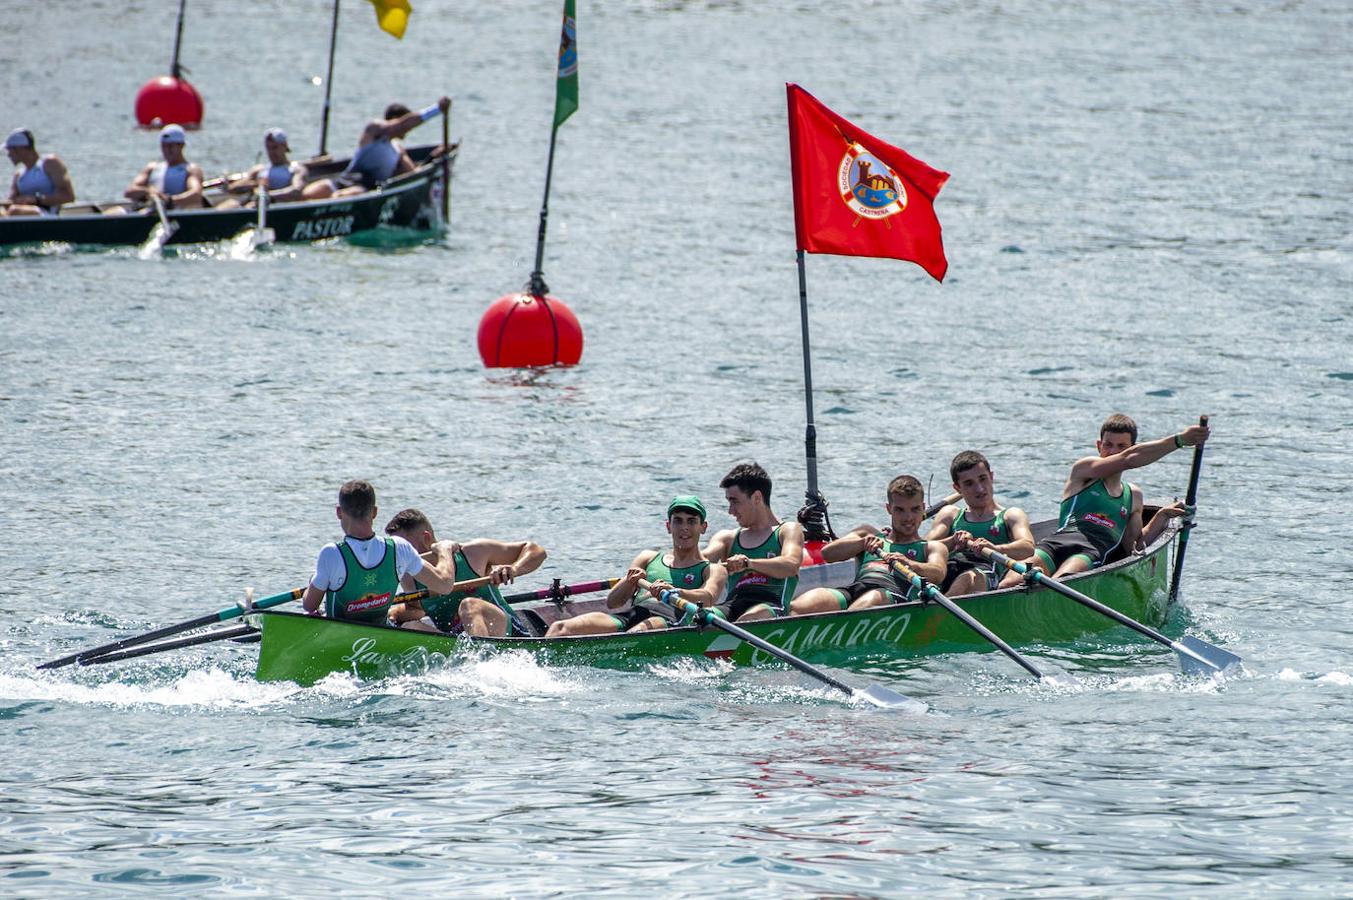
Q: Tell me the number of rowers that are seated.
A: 11